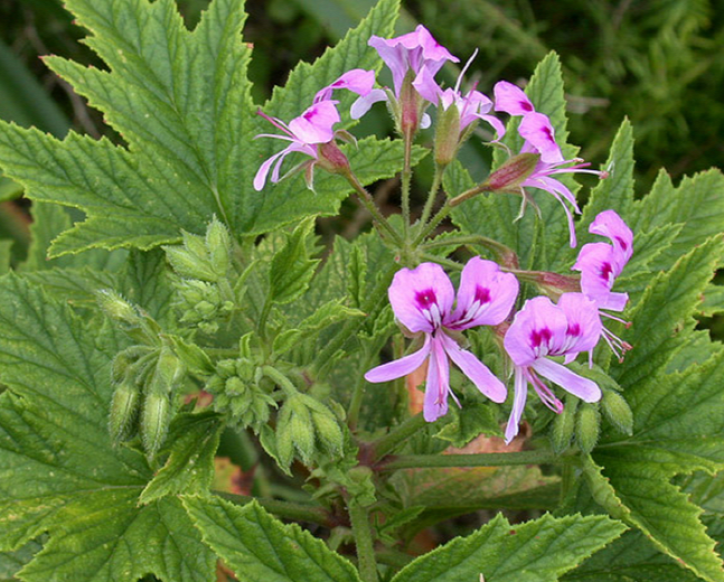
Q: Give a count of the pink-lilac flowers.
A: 7